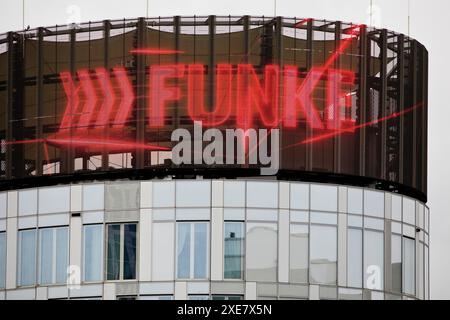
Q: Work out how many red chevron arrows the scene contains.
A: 4